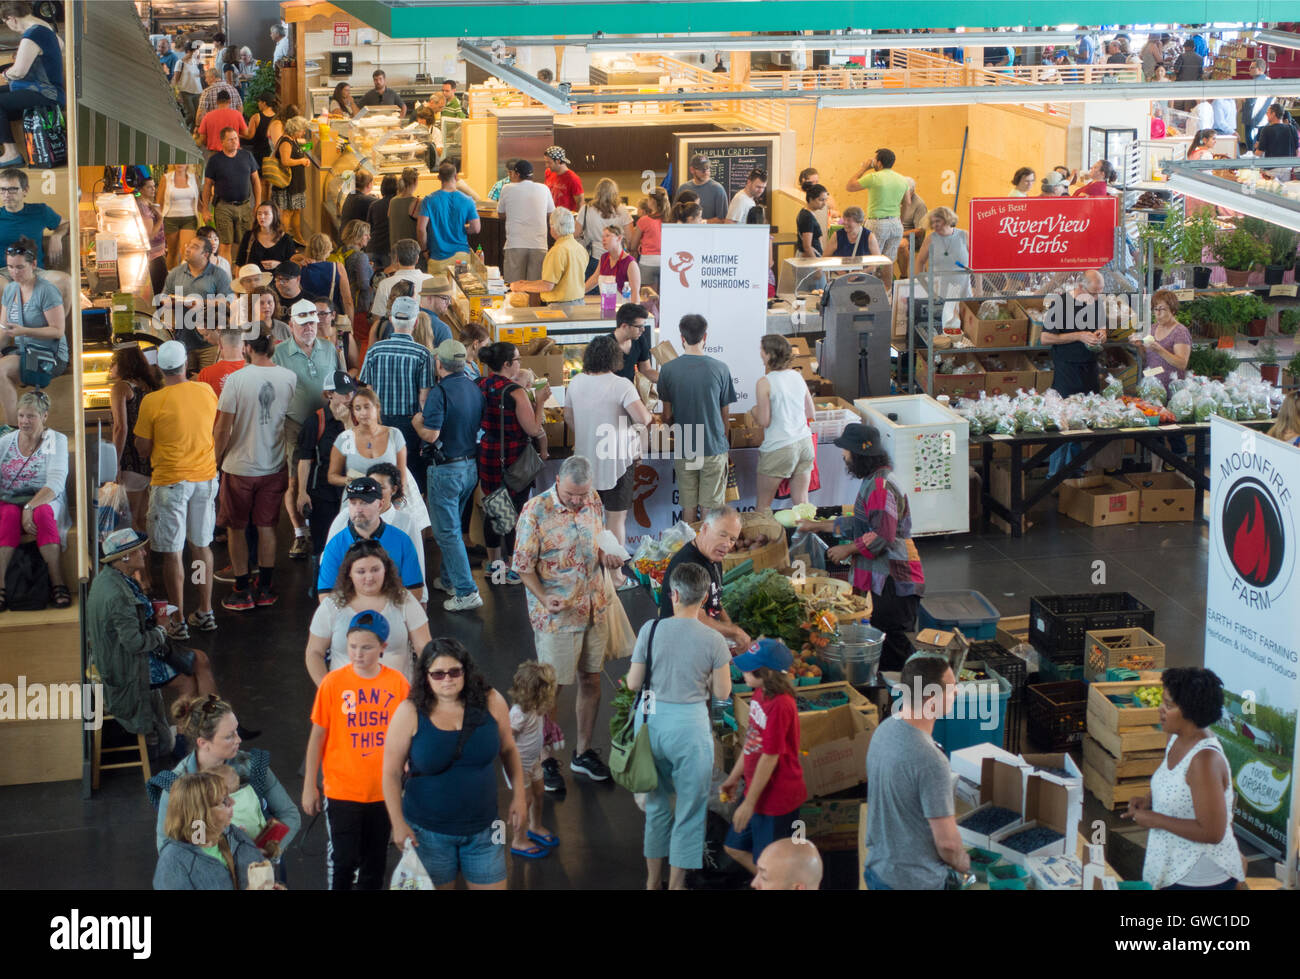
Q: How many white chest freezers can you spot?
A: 1